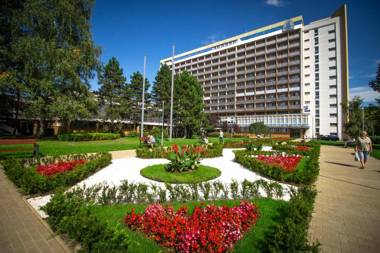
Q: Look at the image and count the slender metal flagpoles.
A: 3